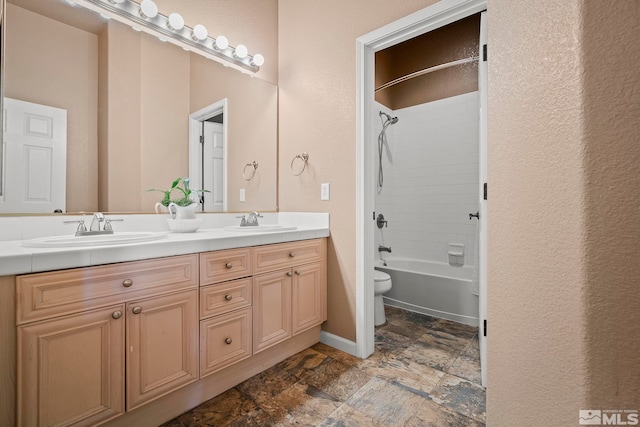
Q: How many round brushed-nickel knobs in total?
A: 9